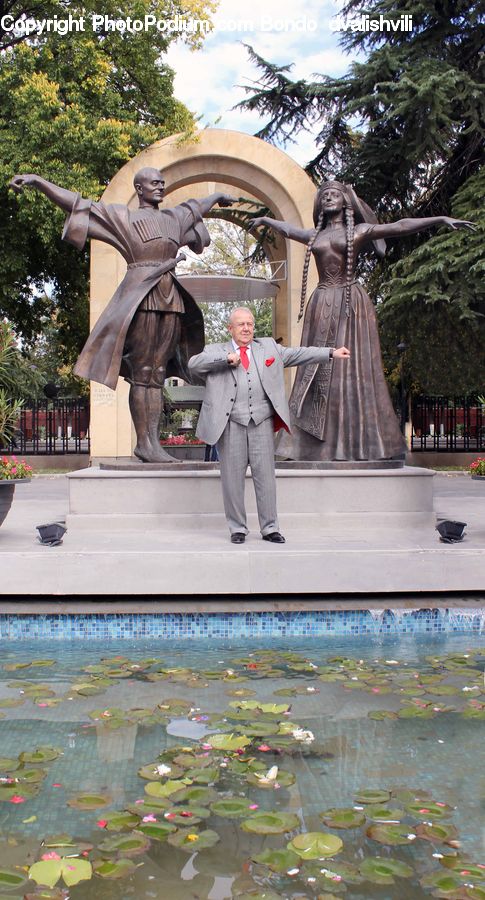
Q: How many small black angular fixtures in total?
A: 2